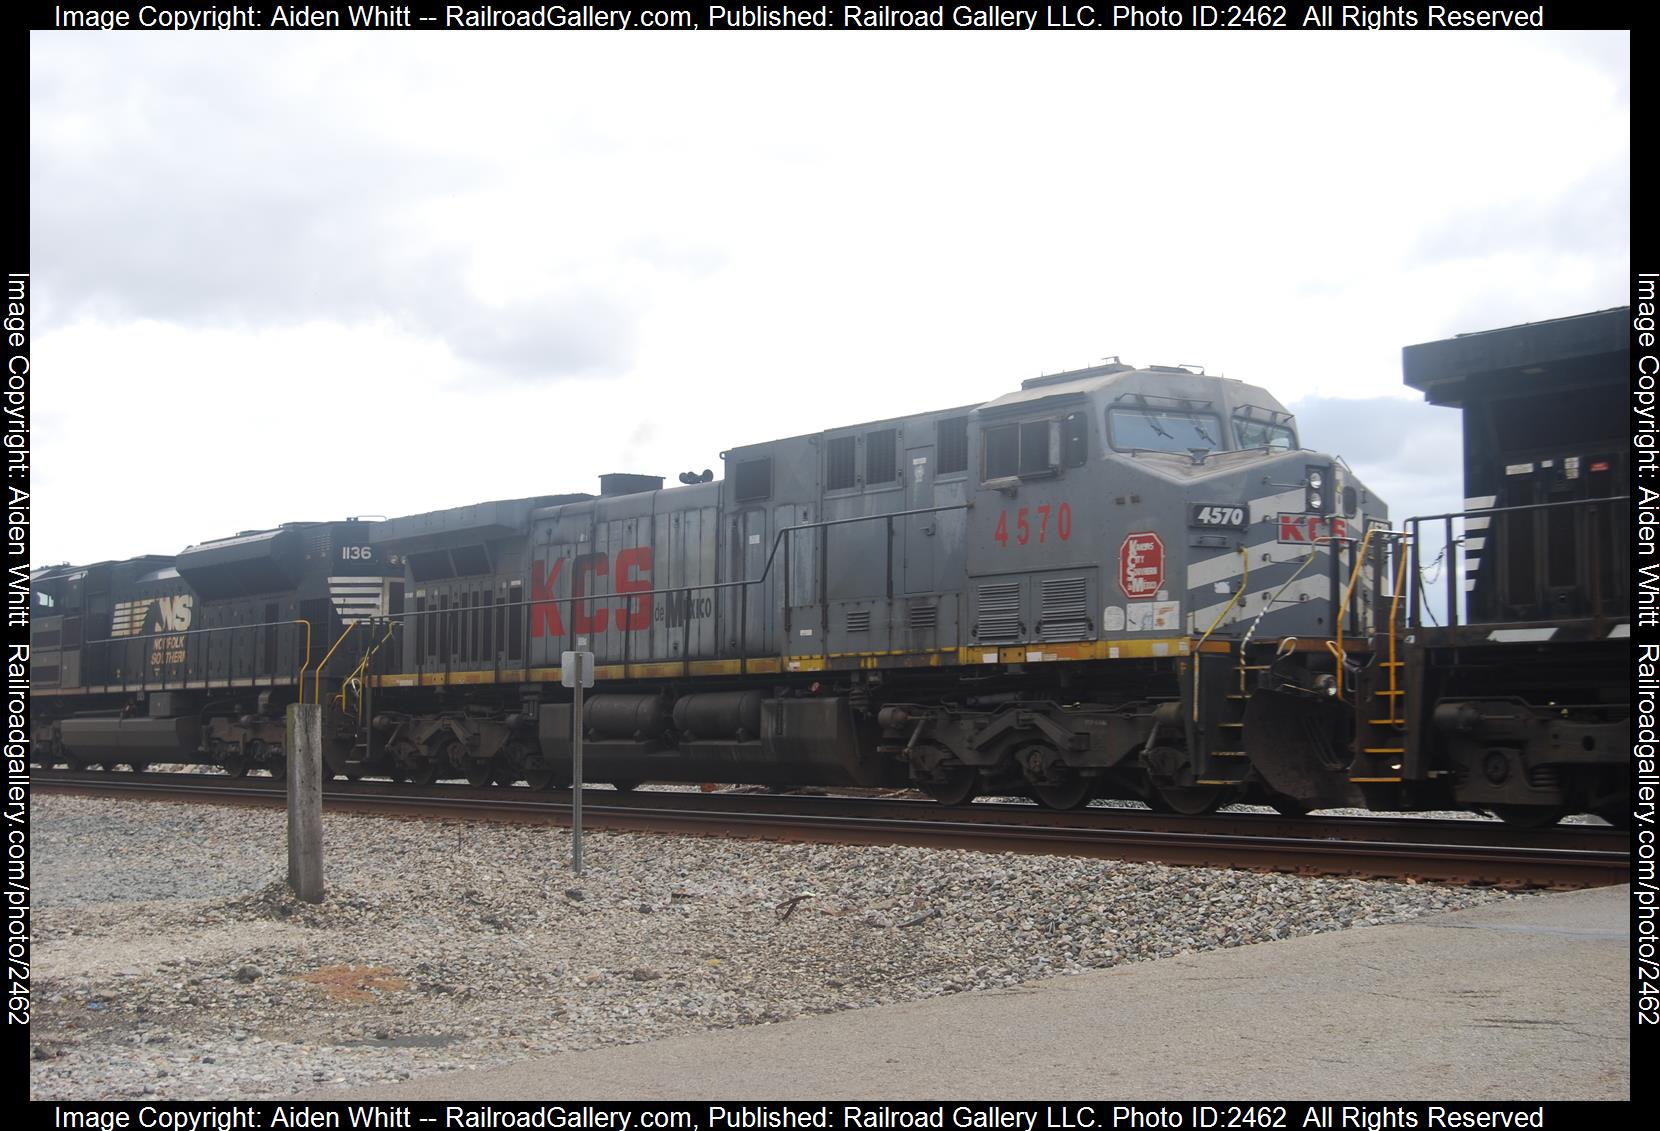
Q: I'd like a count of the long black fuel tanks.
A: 2